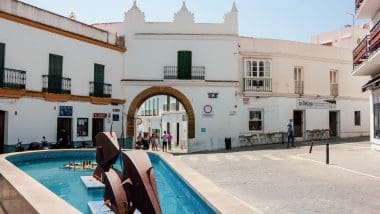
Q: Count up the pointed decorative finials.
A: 3